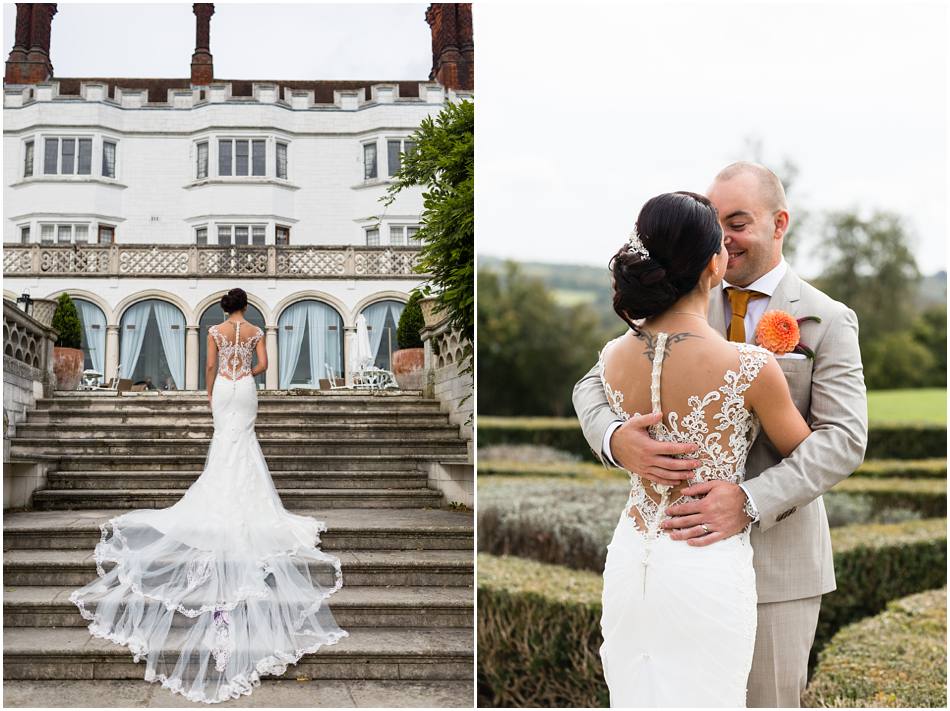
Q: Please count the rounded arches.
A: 5